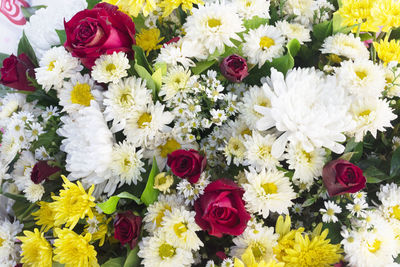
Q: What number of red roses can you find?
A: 8